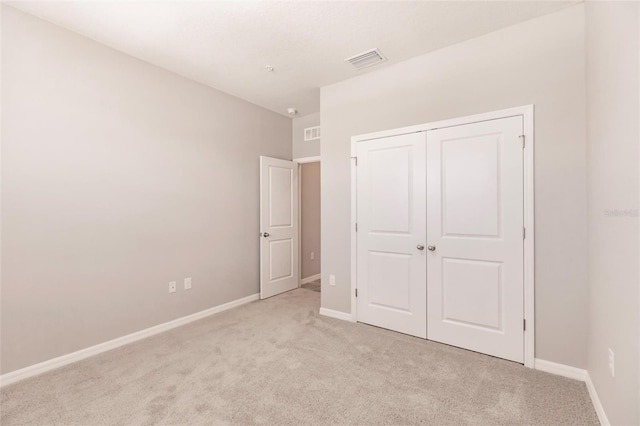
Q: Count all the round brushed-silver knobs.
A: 3